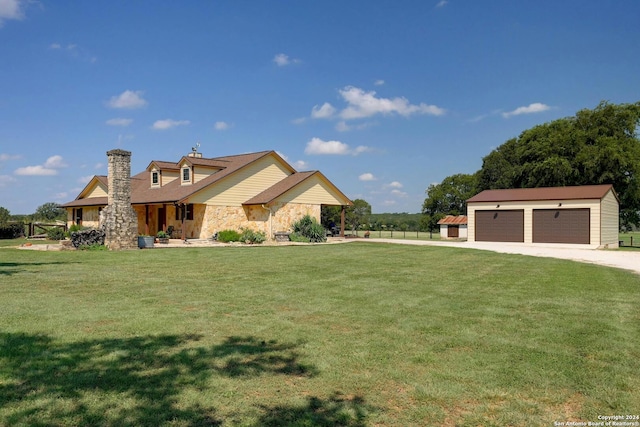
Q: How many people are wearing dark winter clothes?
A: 0